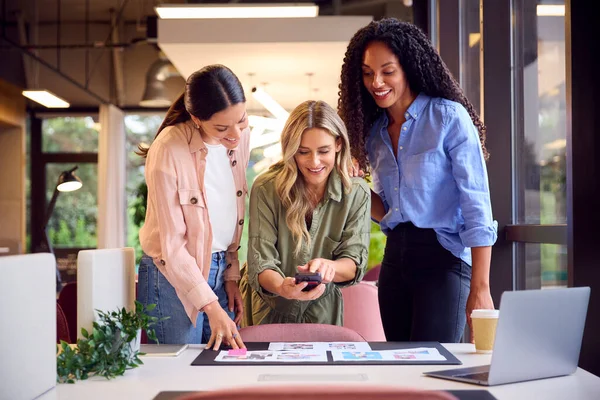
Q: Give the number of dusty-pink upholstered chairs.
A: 3